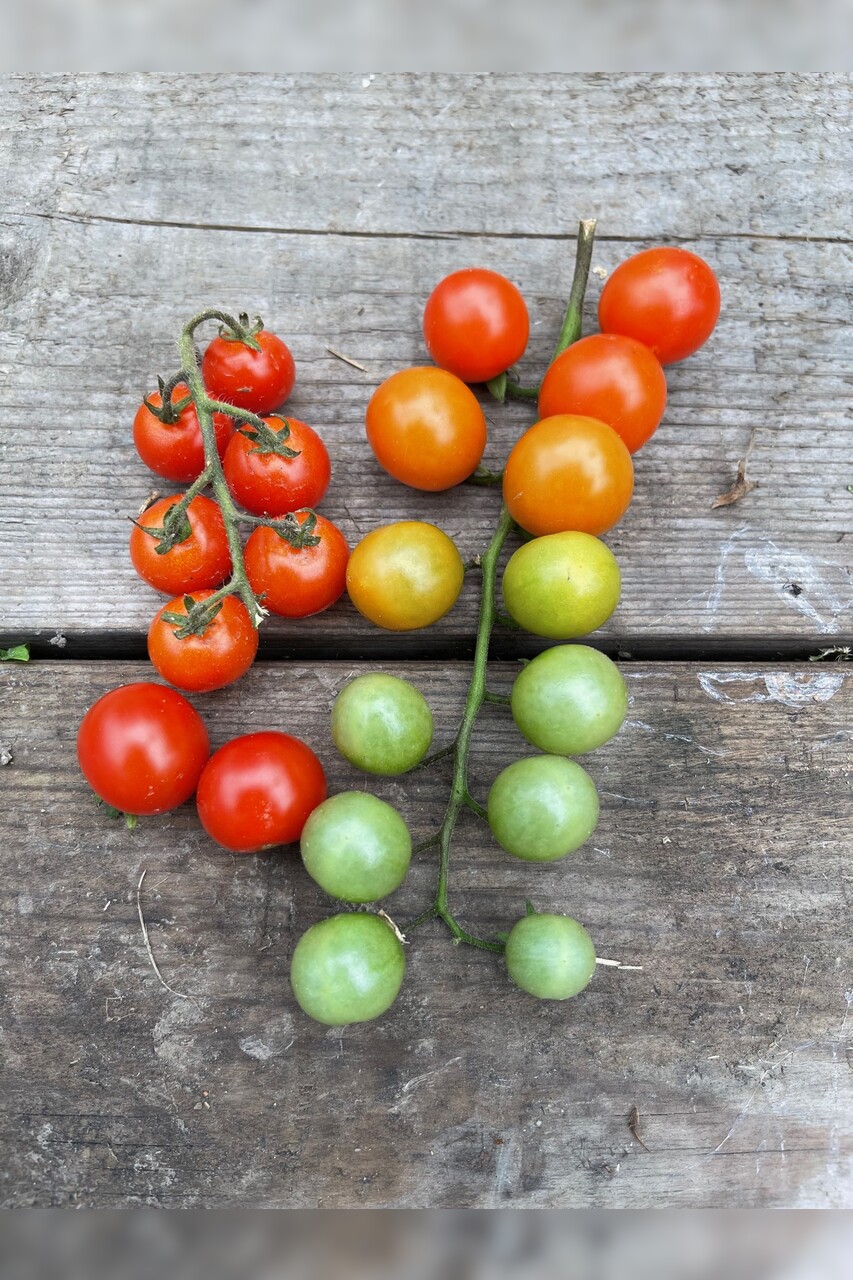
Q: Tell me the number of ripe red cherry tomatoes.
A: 11